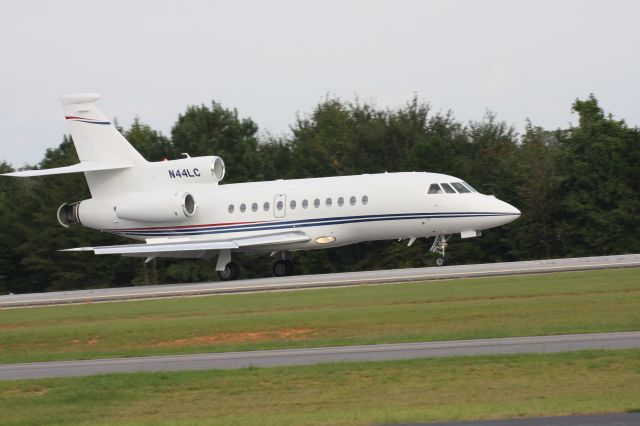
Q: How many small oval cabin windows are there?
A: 12